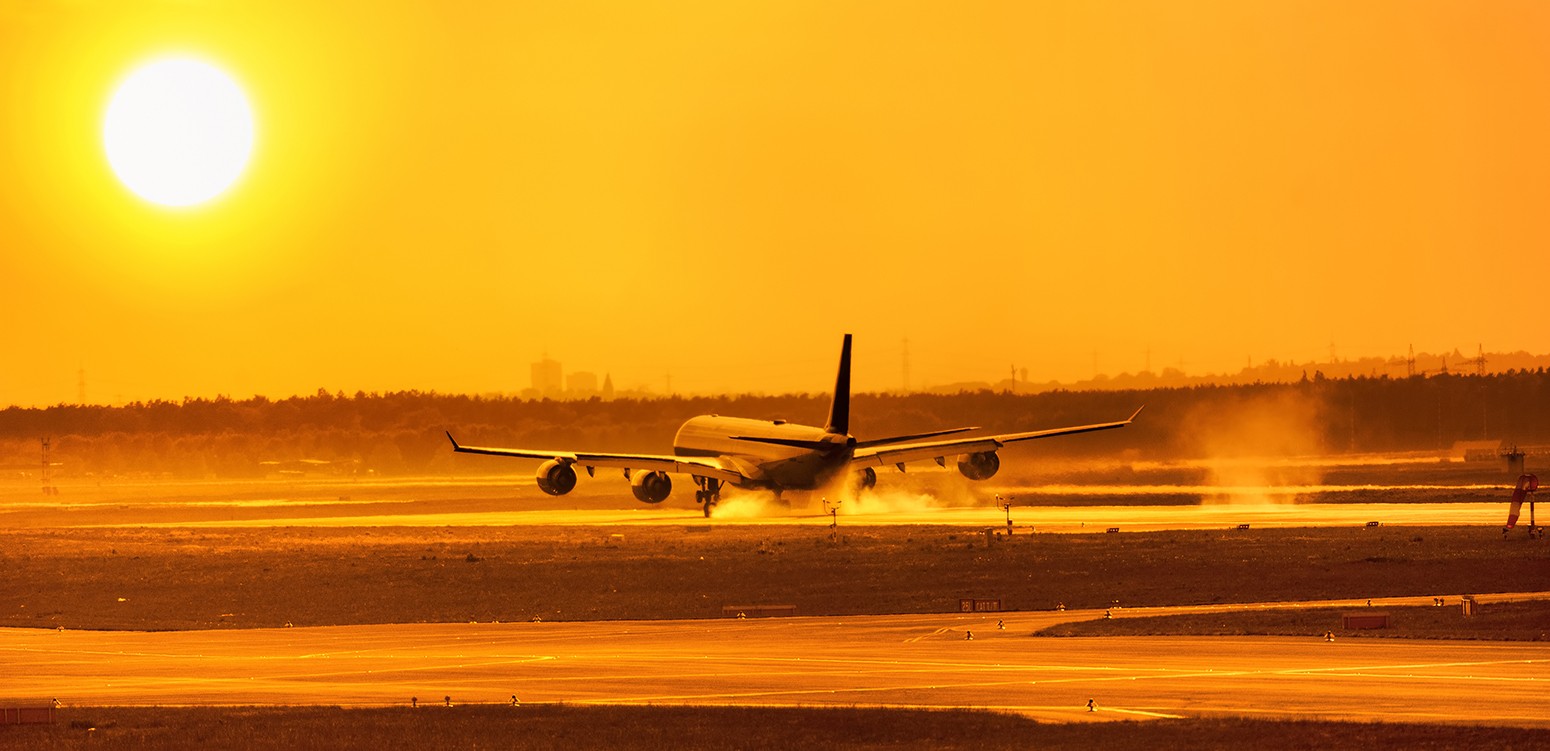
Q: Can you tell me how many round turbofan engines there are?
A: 4